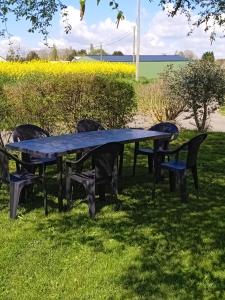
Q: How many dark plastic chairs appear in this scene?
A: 6